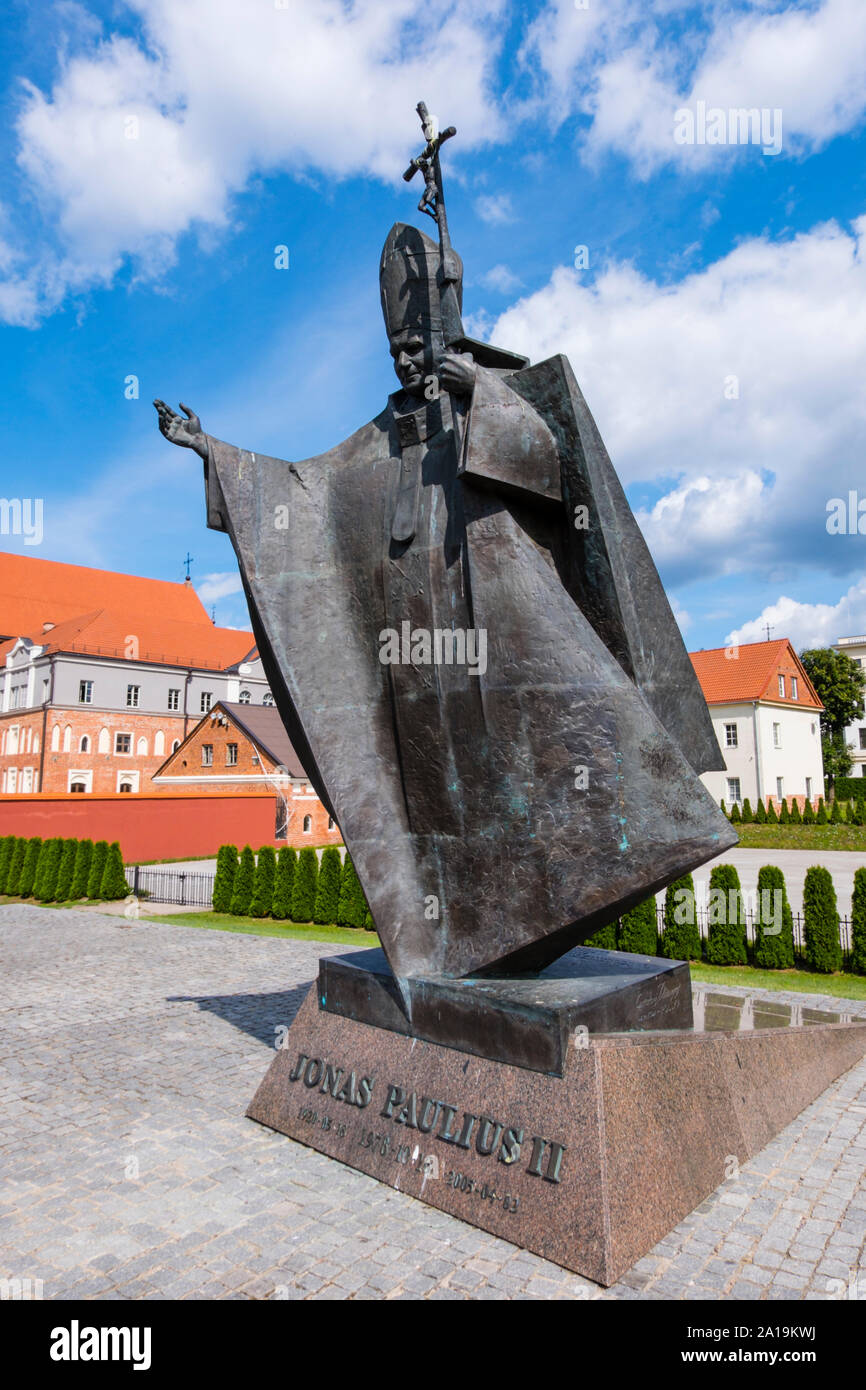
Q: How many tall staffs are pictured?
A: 1